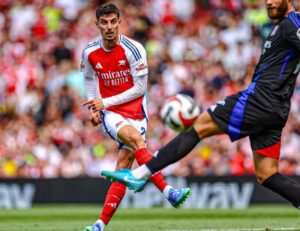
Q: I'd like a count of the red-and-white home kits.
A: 1